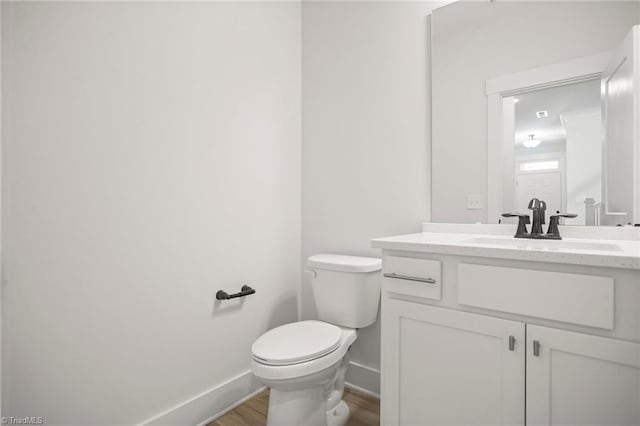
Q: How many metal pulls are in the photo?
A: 3